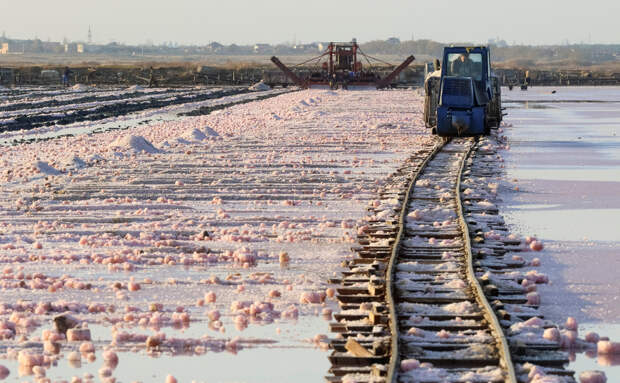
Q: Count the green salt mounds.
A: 0